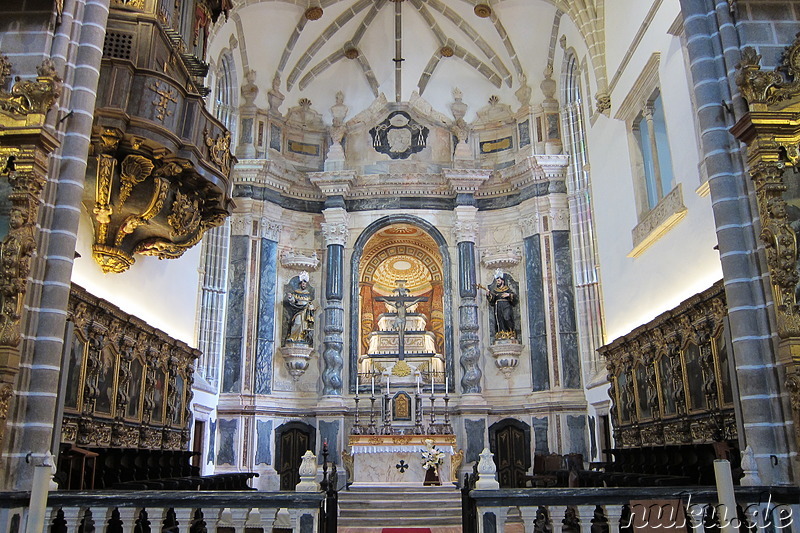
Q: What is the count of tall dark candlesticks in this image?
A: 6